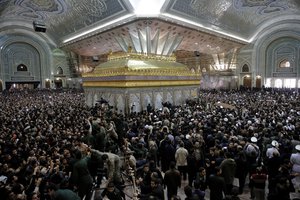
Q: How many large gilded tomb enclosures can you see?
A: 1